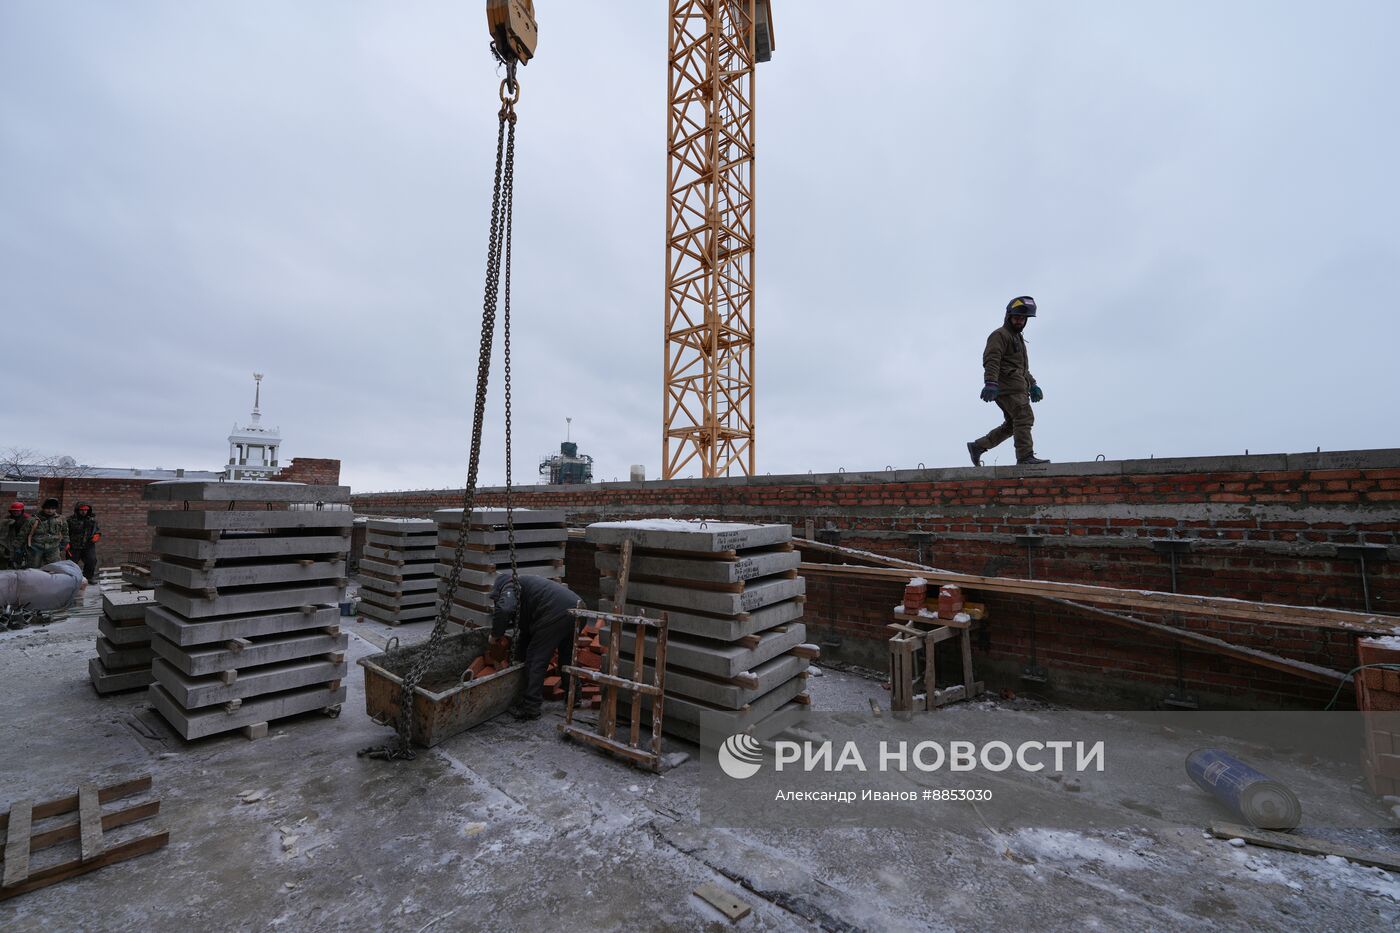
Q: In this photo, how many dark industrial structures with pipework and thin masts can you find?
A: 1